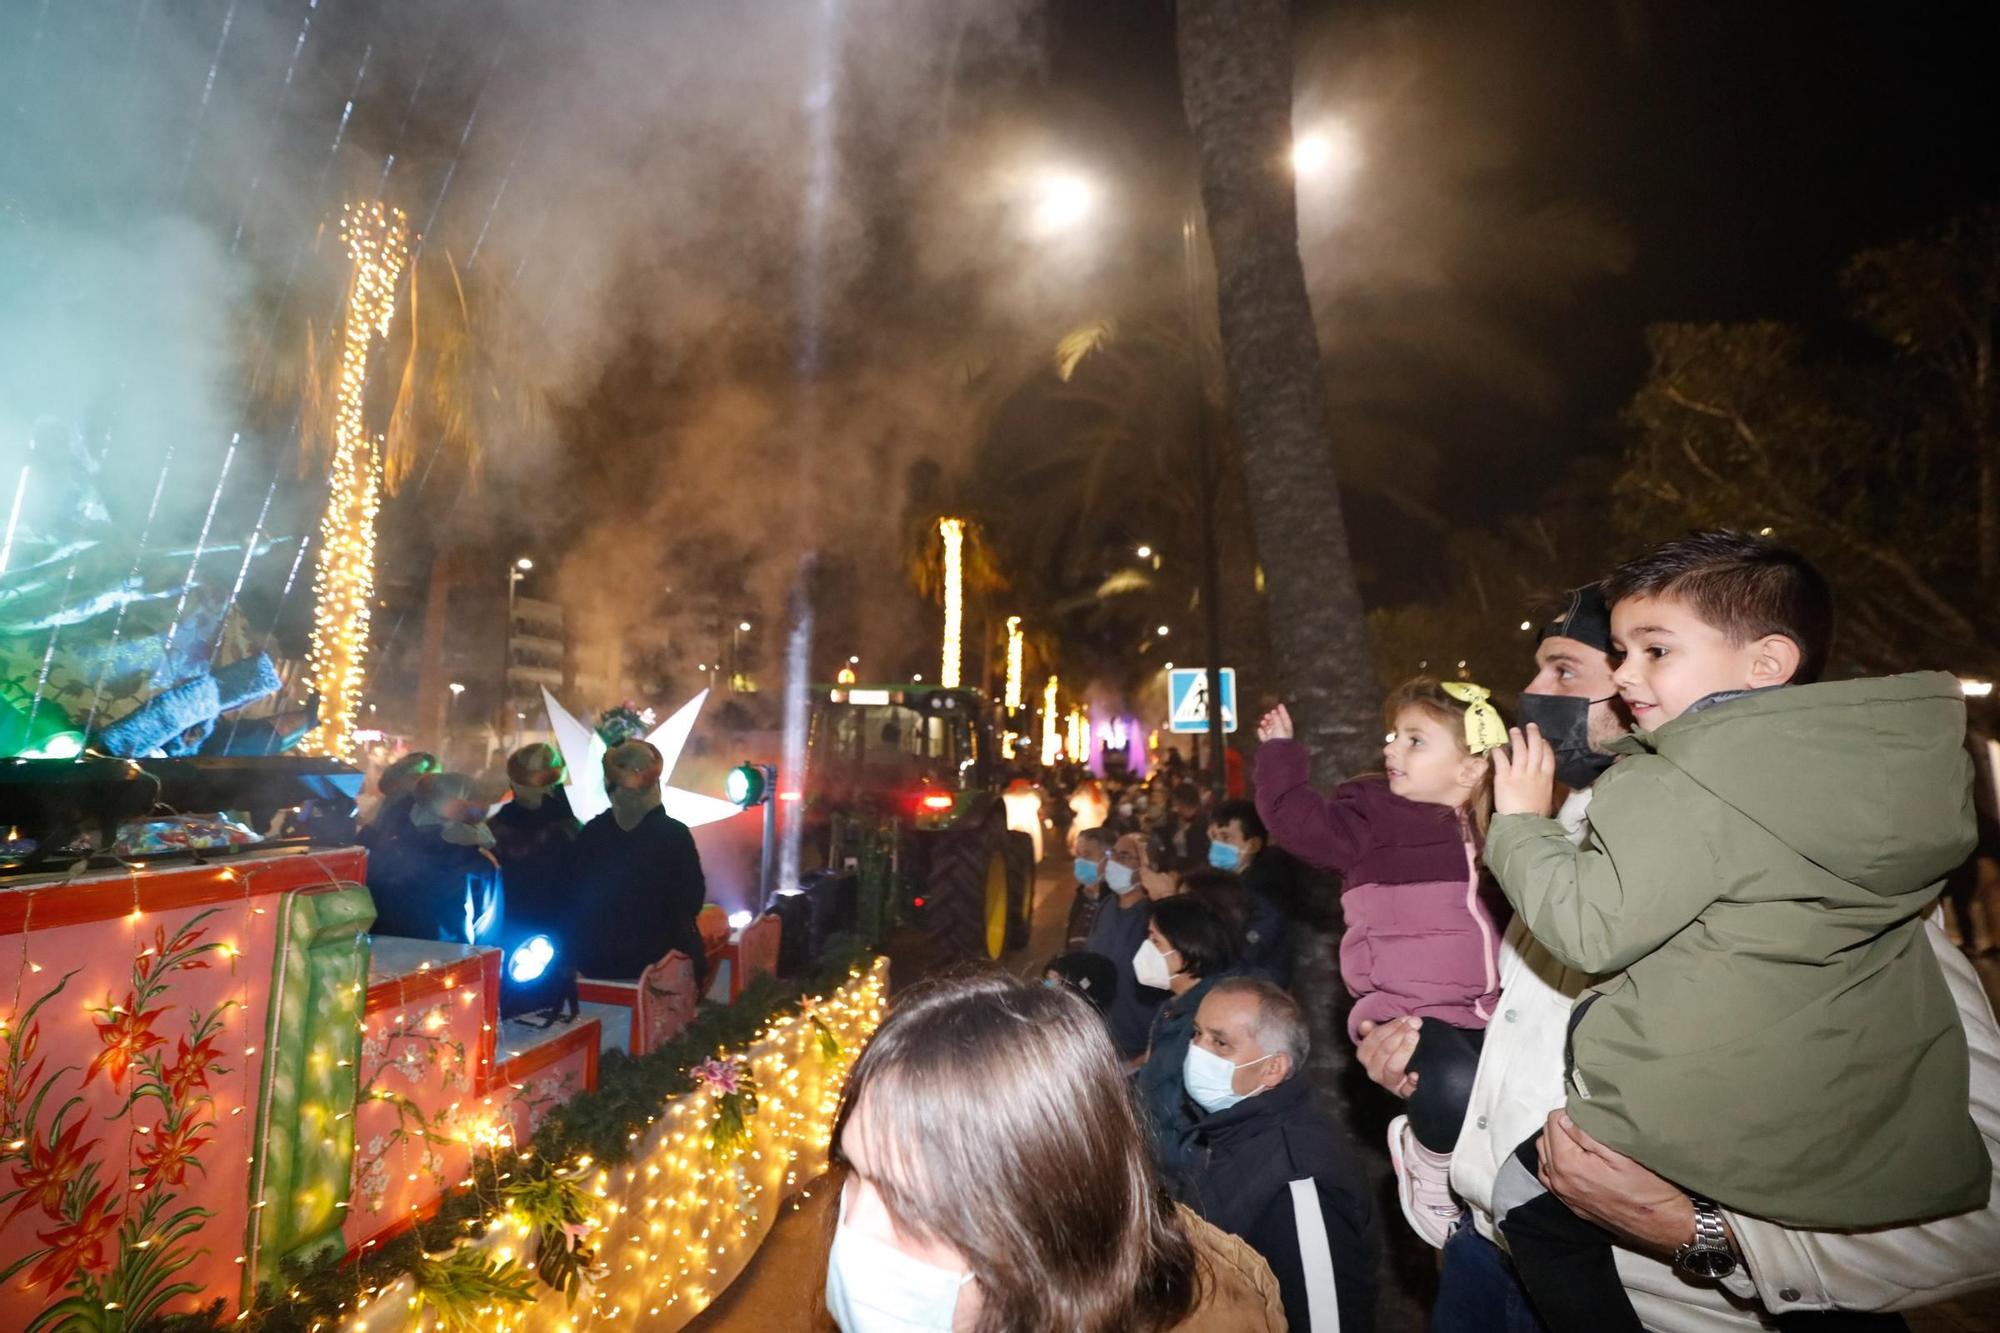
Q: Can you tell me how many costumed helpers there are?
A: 4